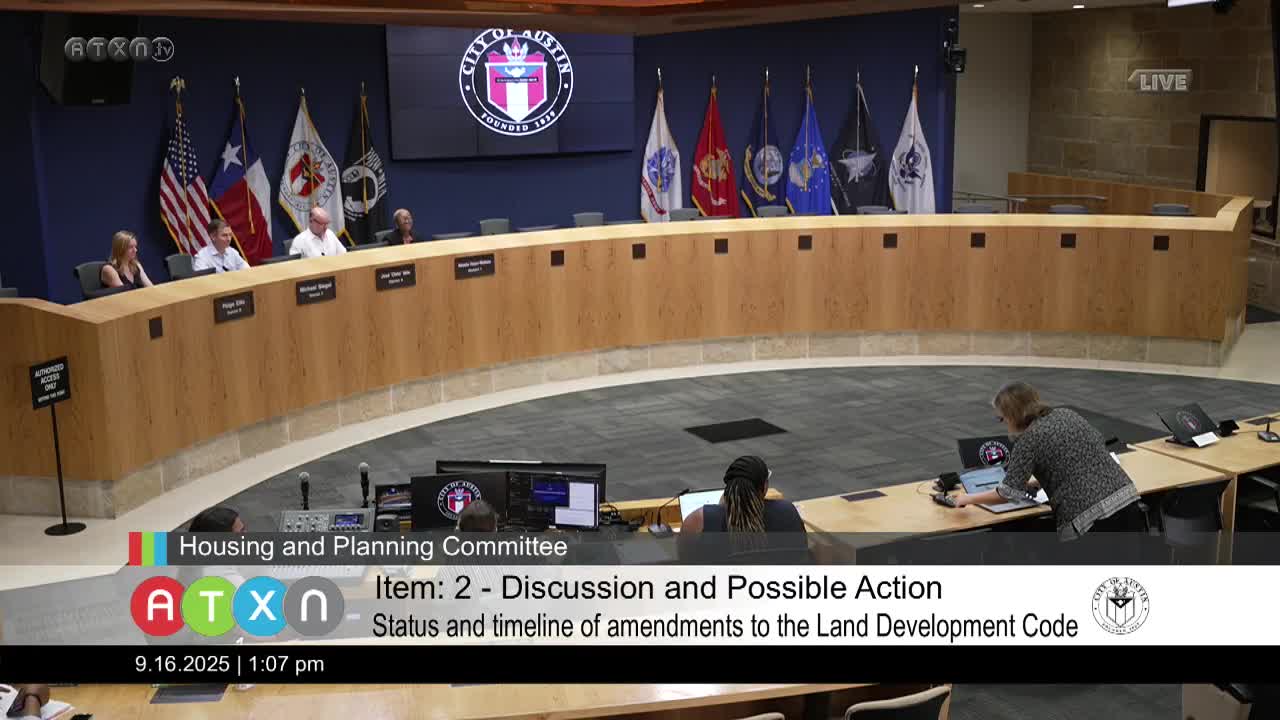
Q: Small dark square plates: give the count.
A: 9